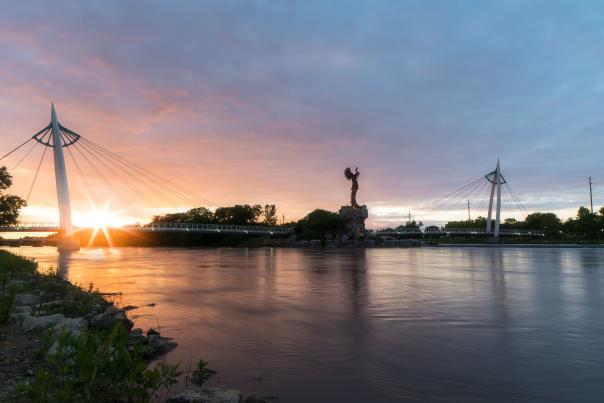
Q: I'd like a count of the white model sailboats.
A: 0